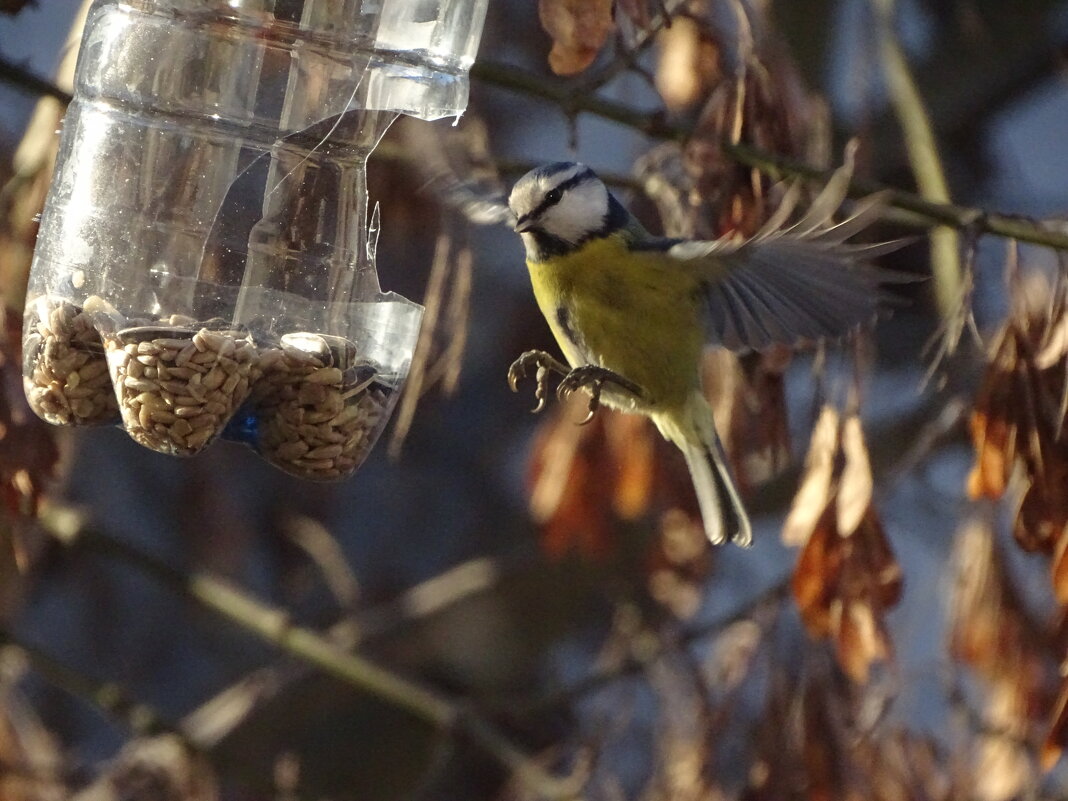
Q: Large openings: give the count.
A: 1